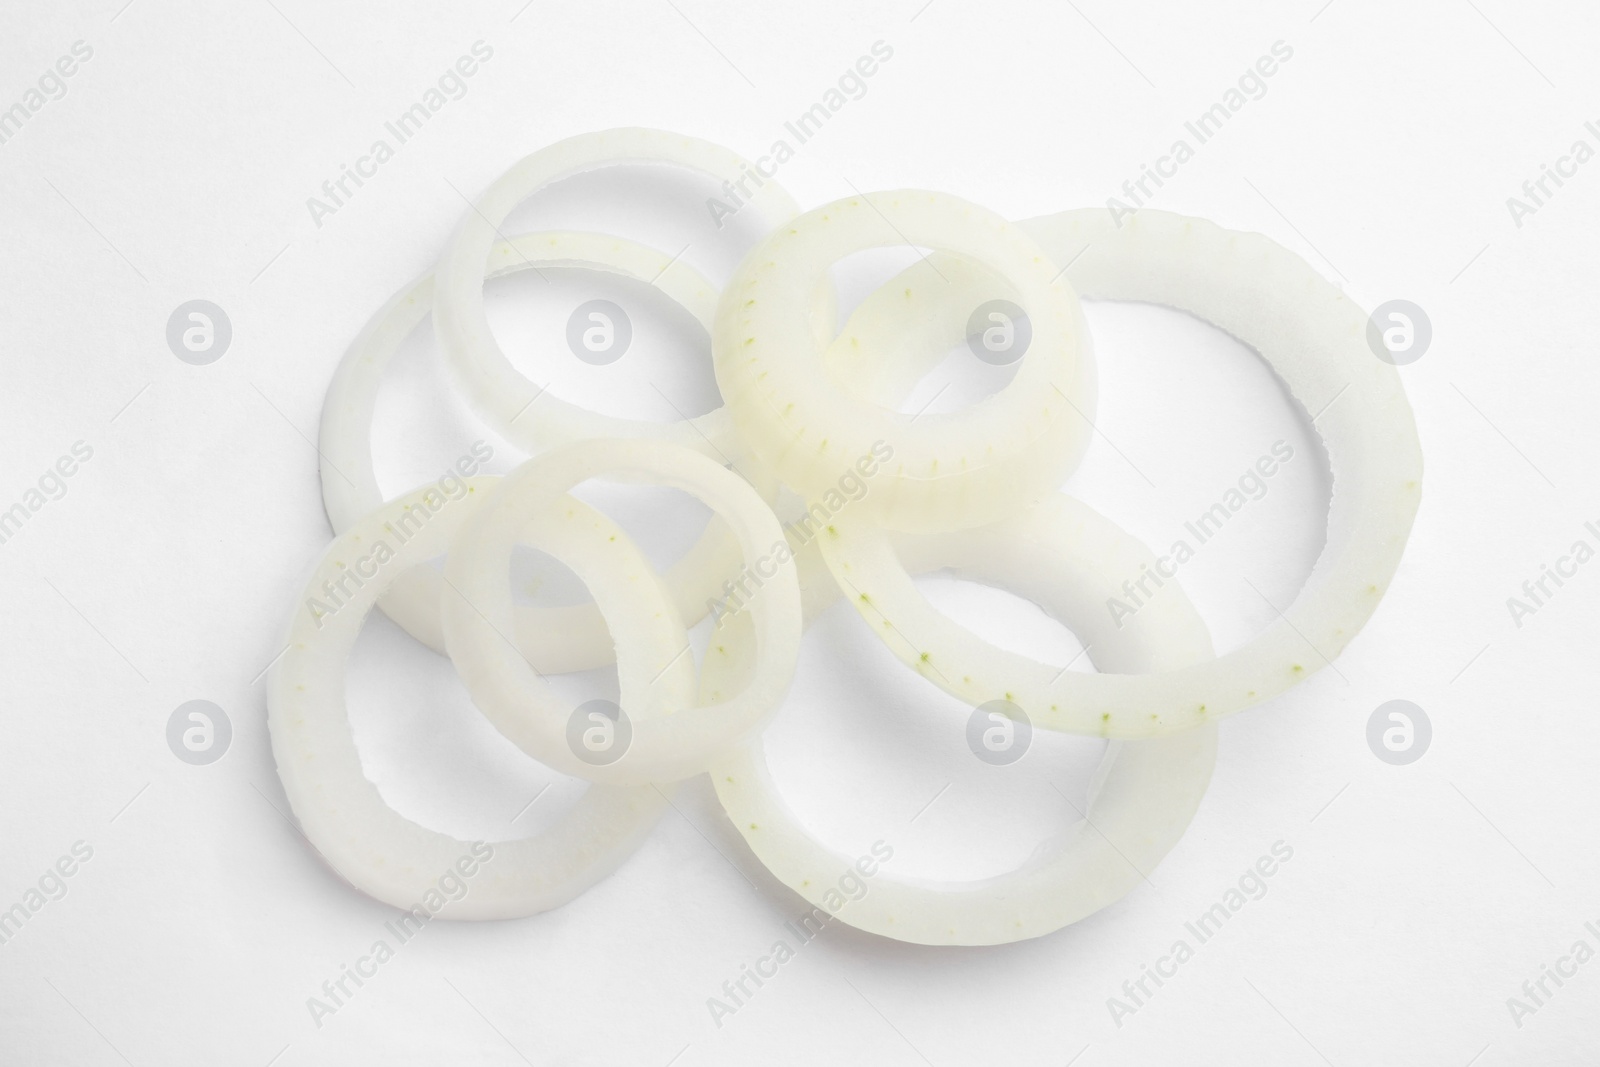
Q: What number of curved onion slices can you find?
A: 7